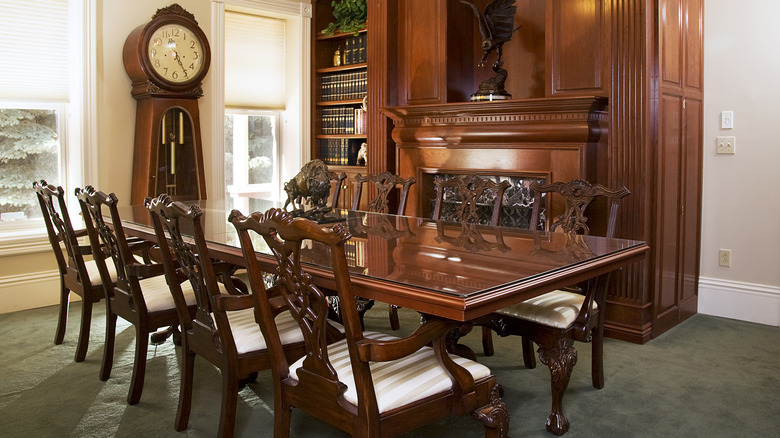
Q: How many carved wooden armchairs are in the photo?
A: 8